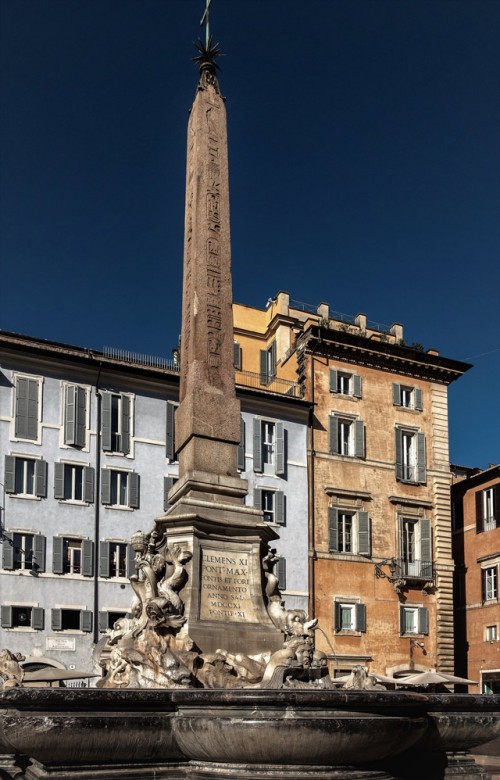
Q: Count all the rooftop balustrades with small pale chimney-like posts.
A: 1